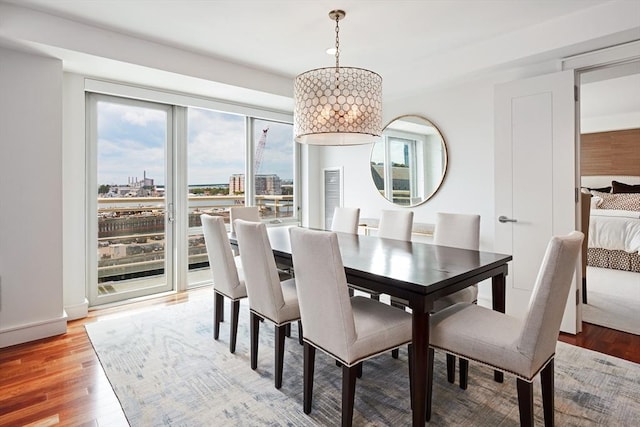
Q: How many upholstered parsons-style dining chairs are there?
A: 8